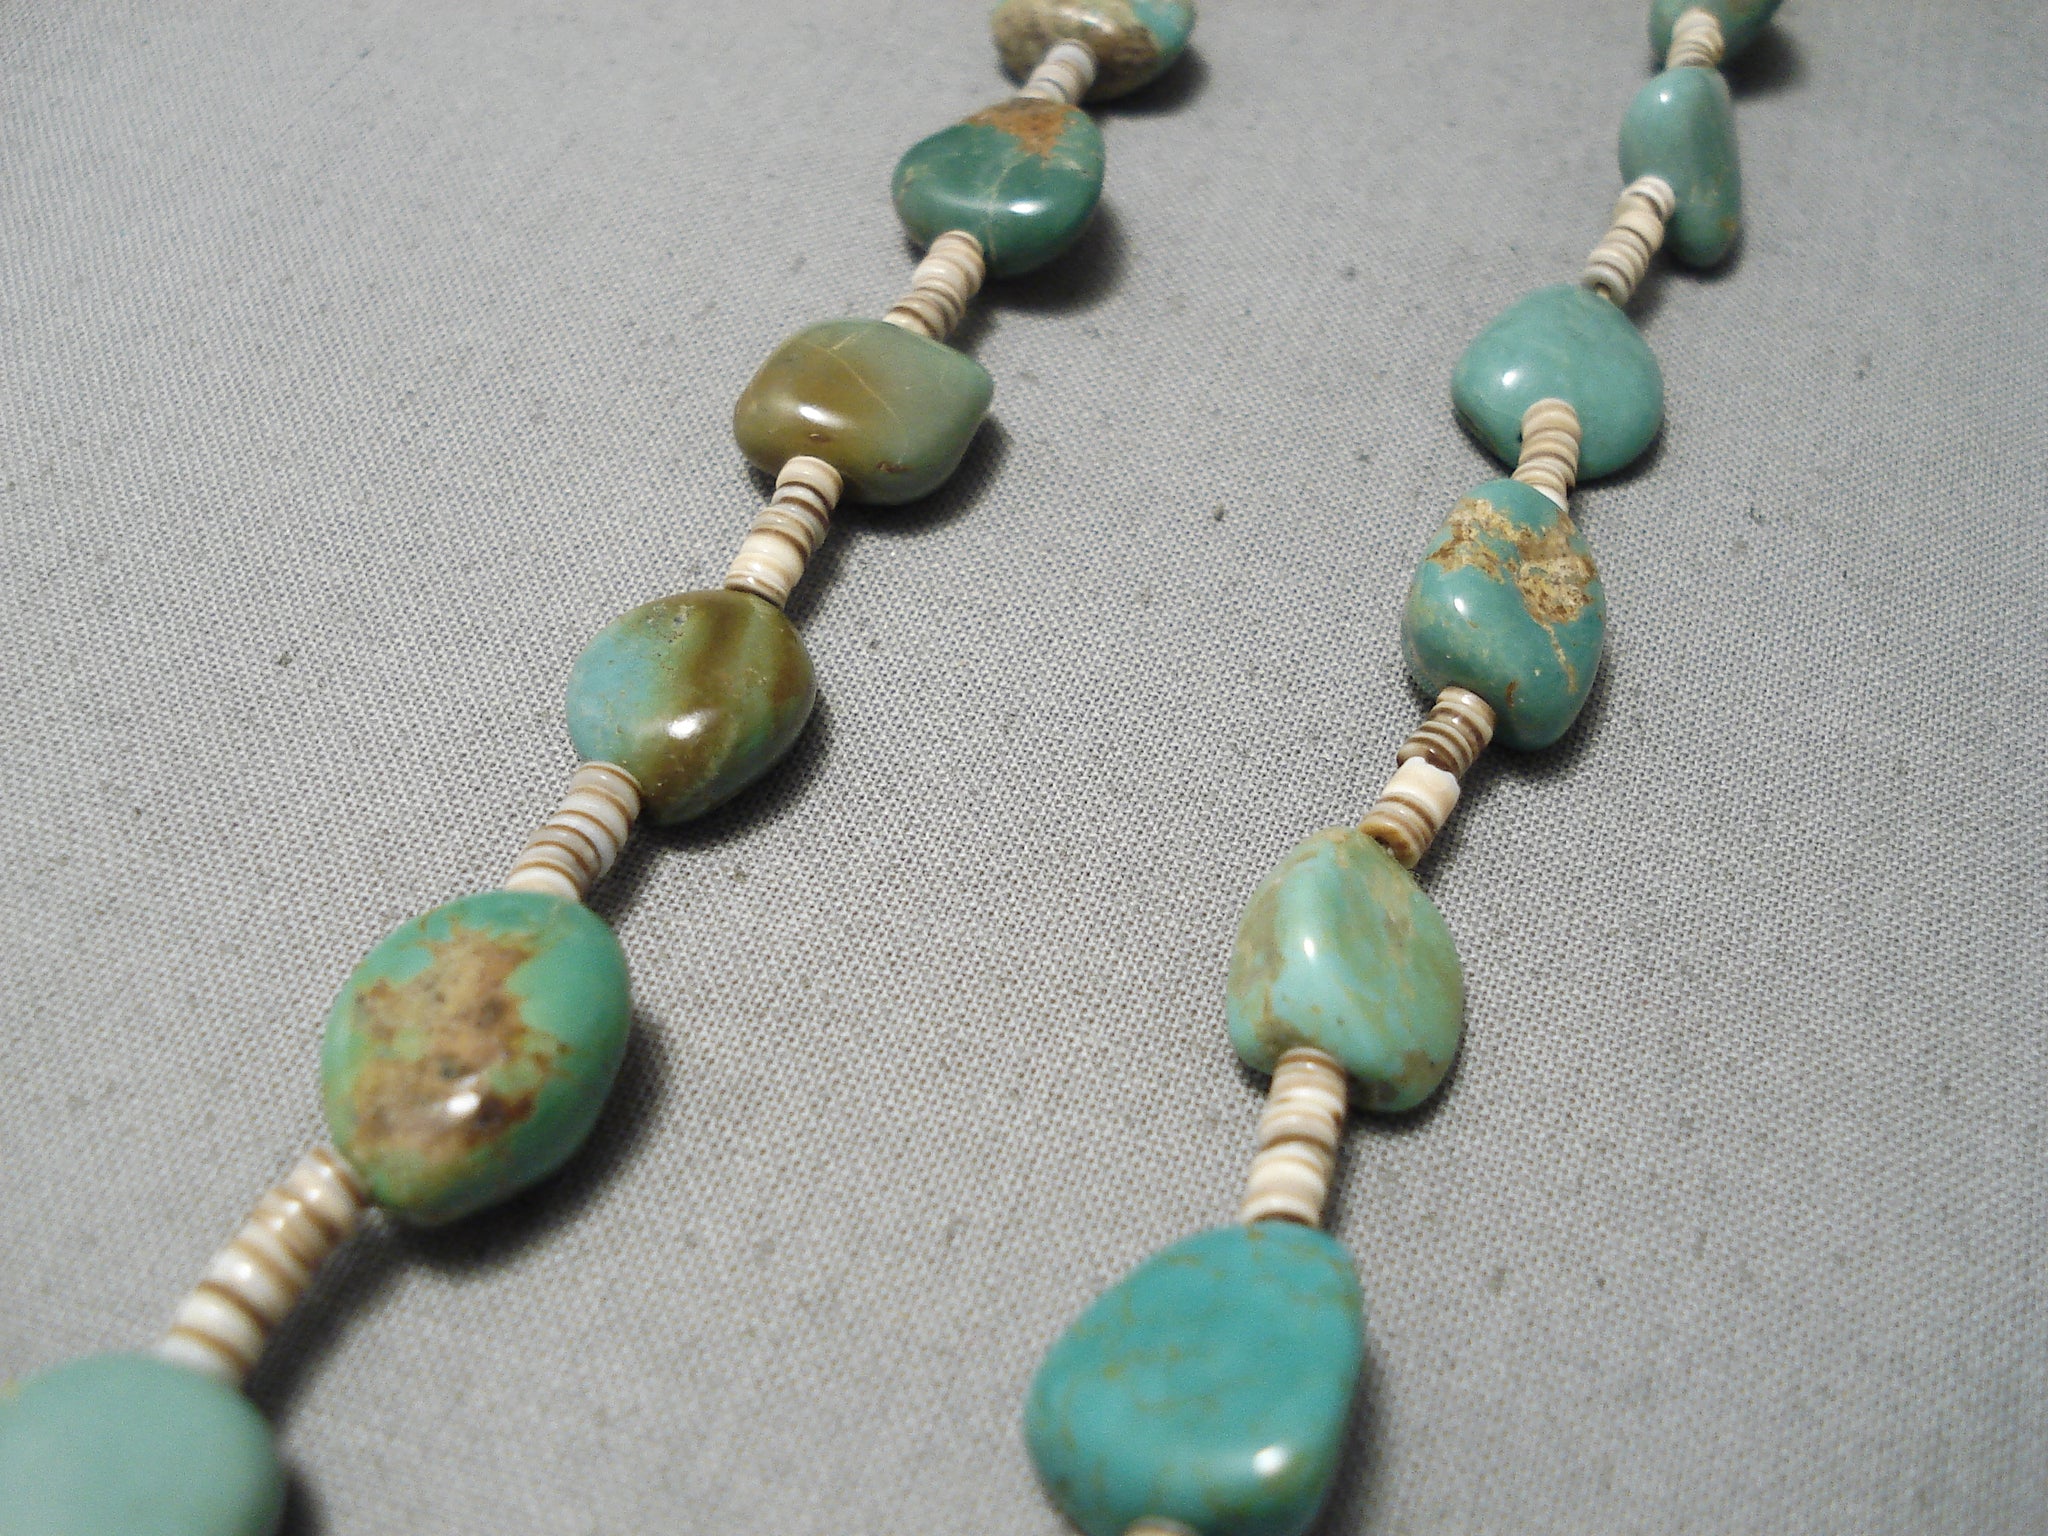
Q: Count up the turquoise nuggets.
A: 12